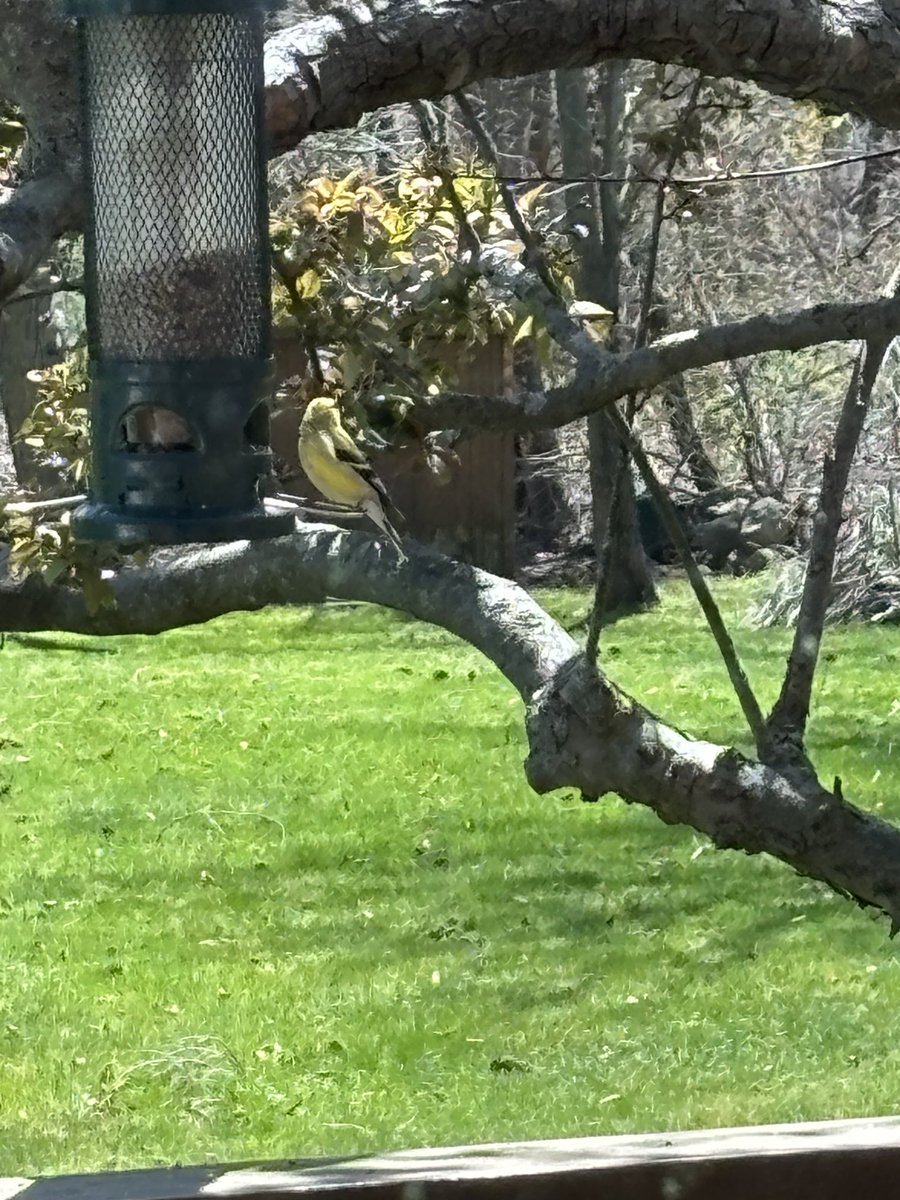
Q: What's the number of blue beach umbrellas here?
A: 0